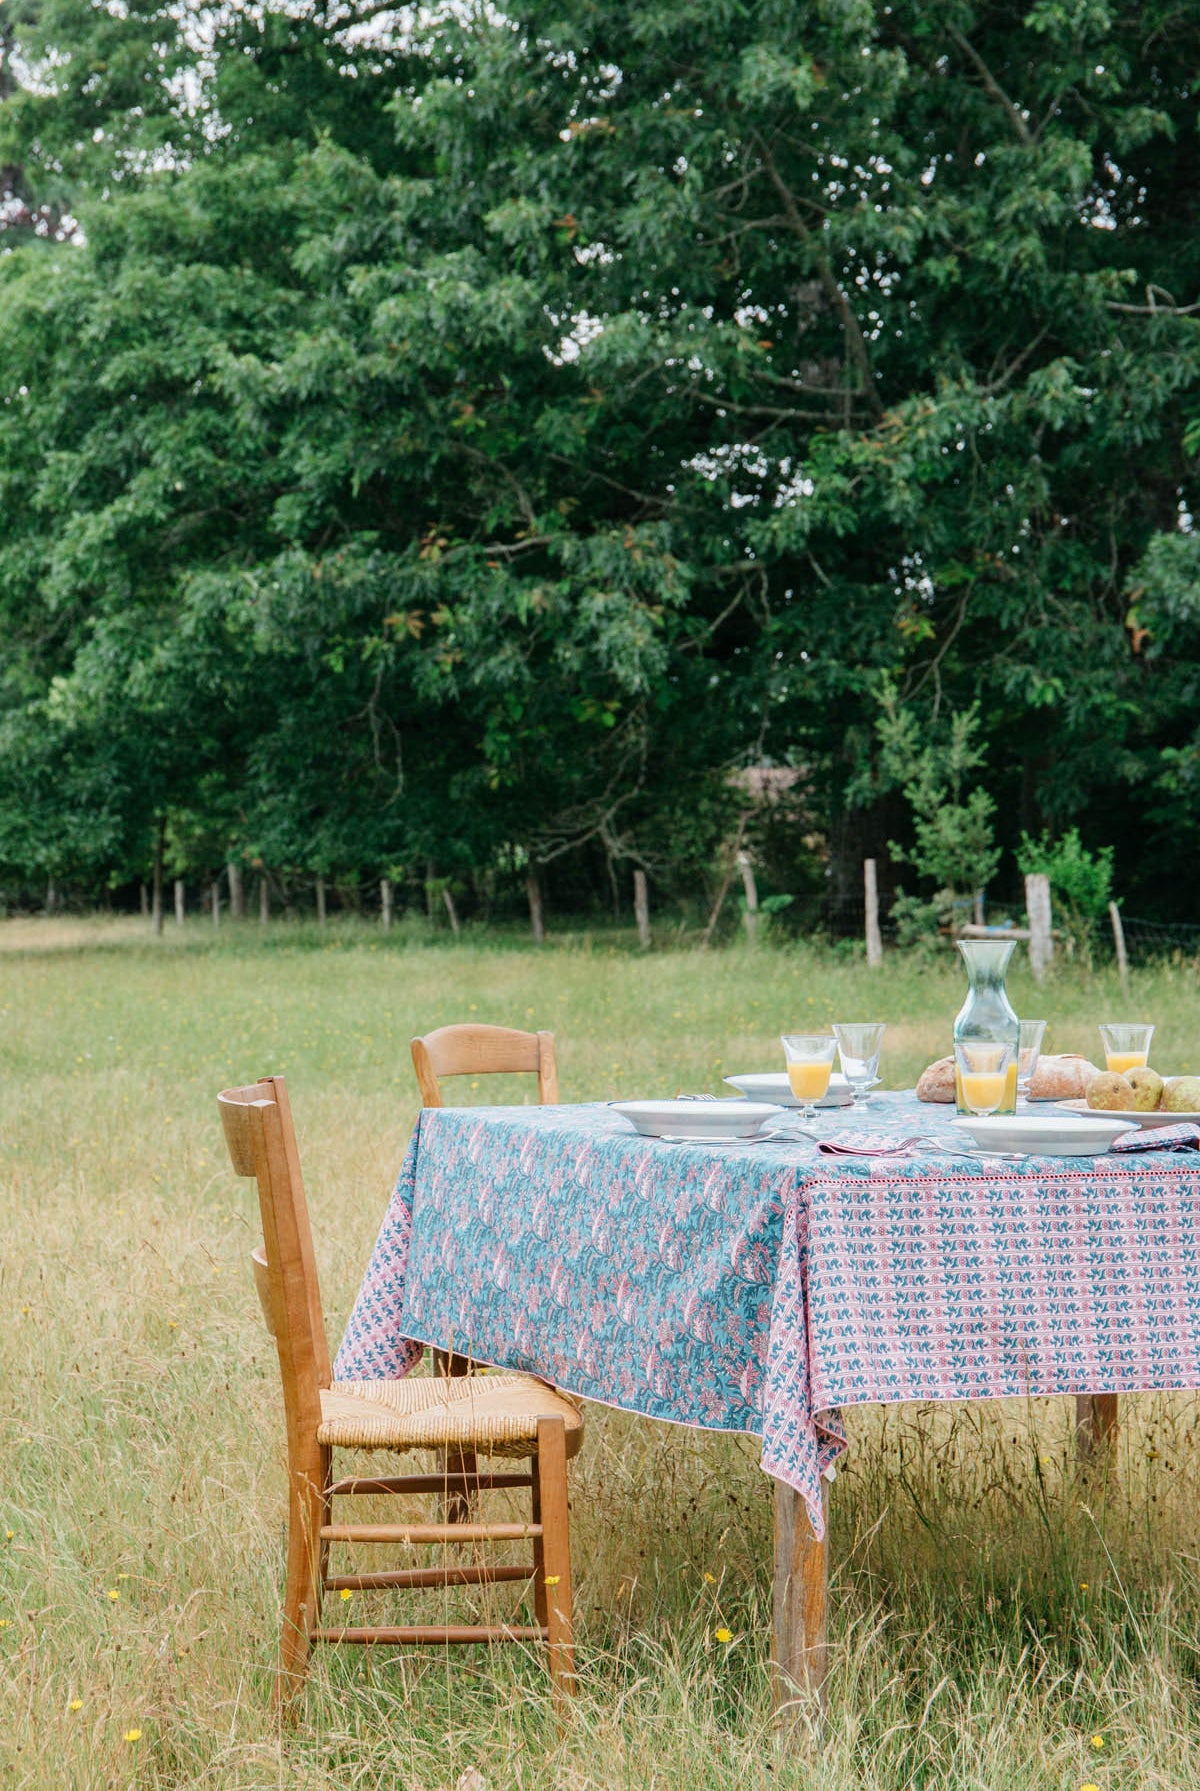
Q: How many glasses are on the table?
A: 5